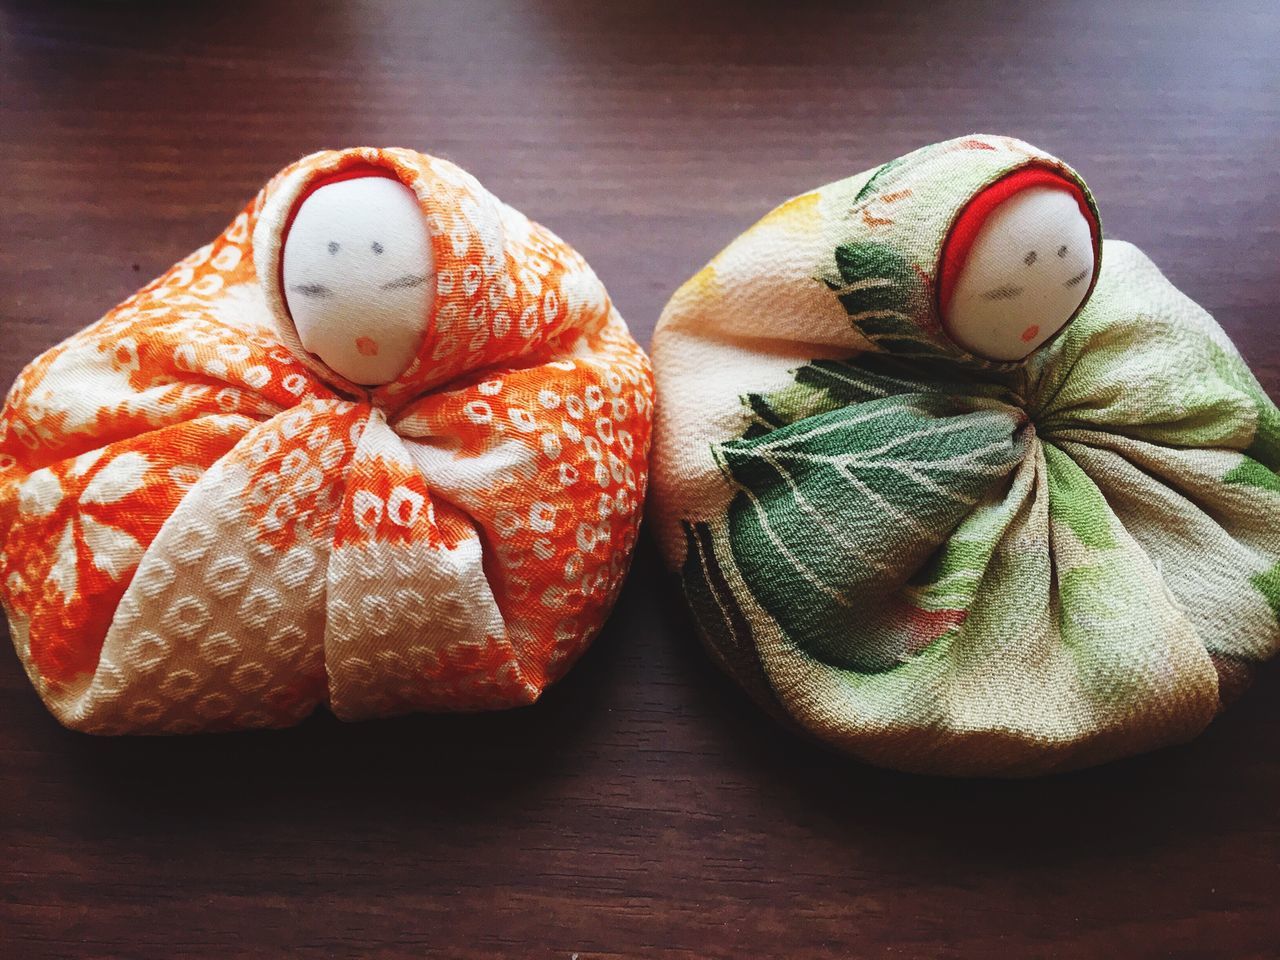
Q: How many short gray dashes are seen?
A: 4